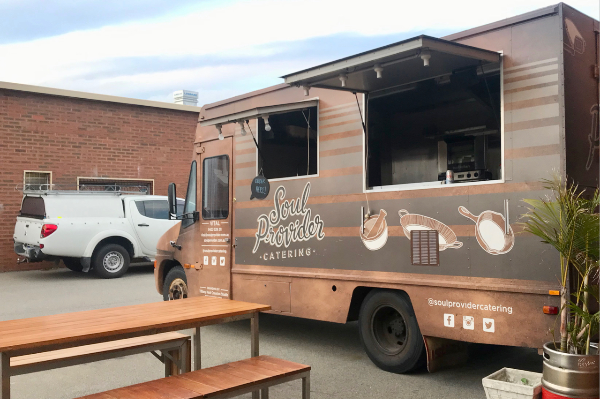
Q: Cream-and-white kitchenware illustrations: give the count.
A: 3